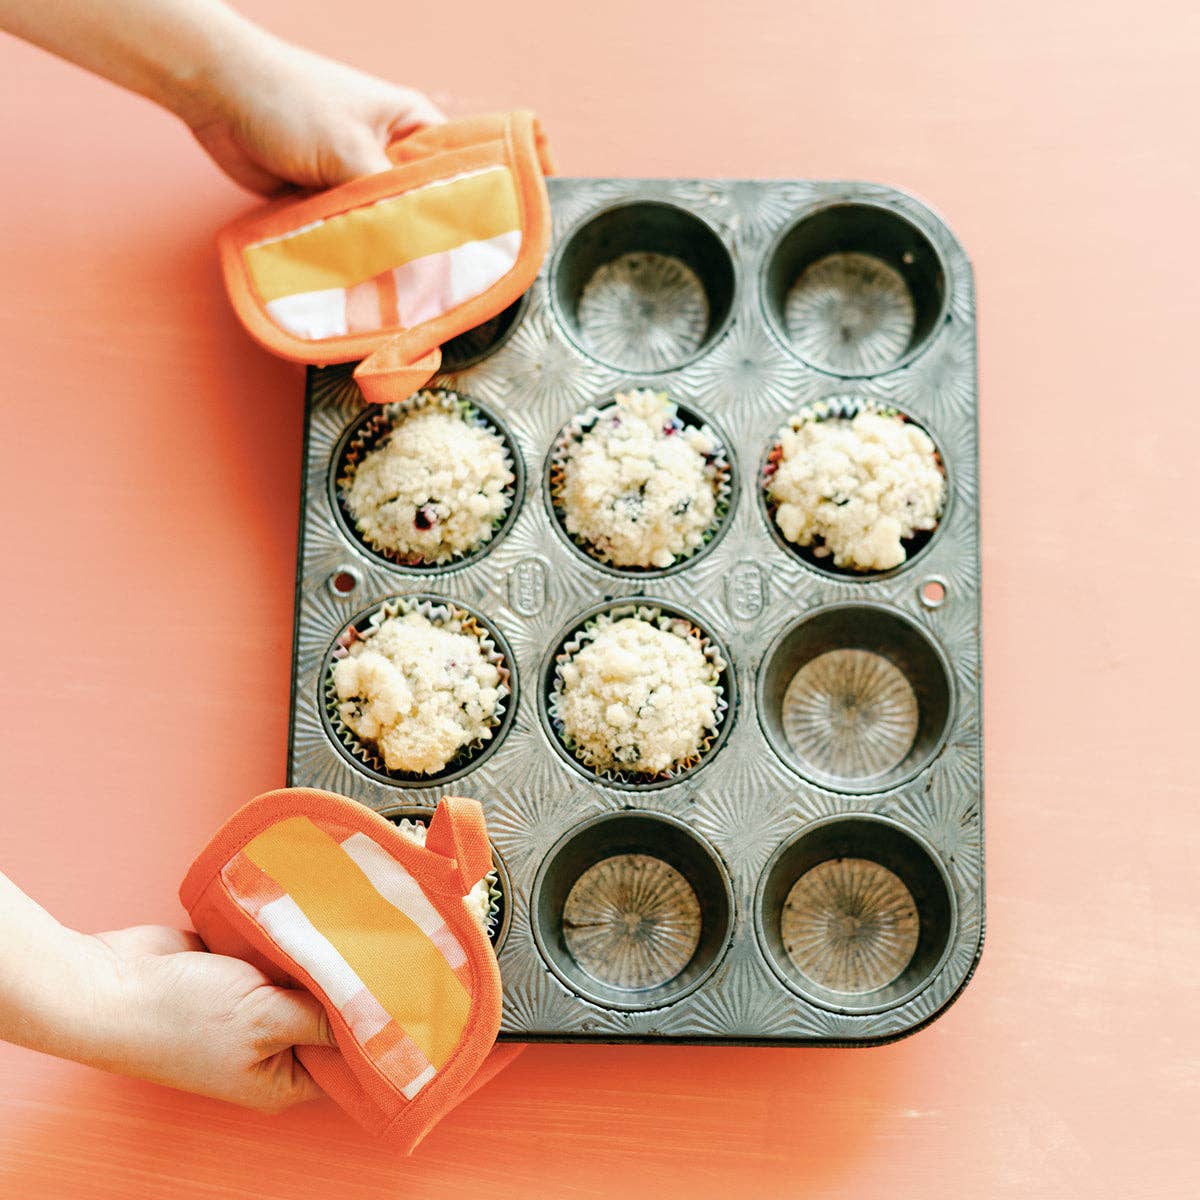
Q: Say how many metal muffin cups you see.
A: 12